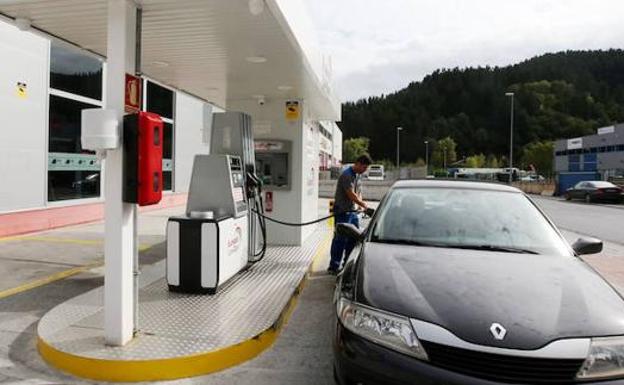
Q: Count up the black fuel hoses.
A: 3